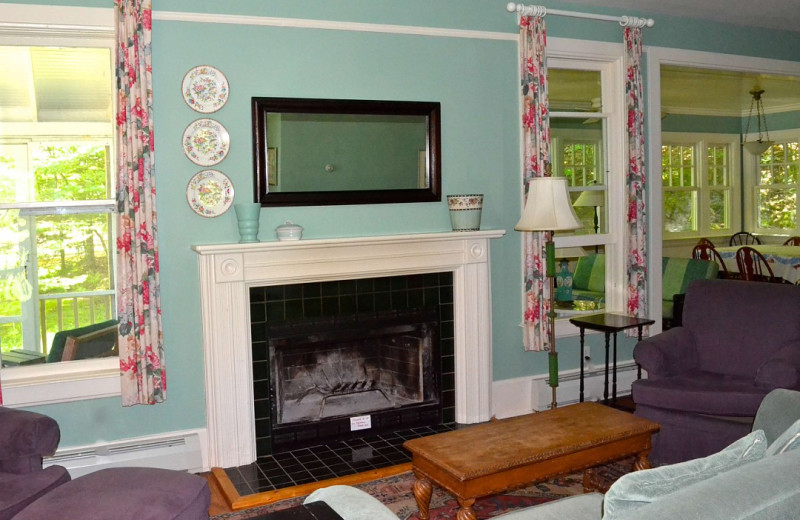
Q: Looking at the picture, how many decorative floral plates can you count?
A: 3